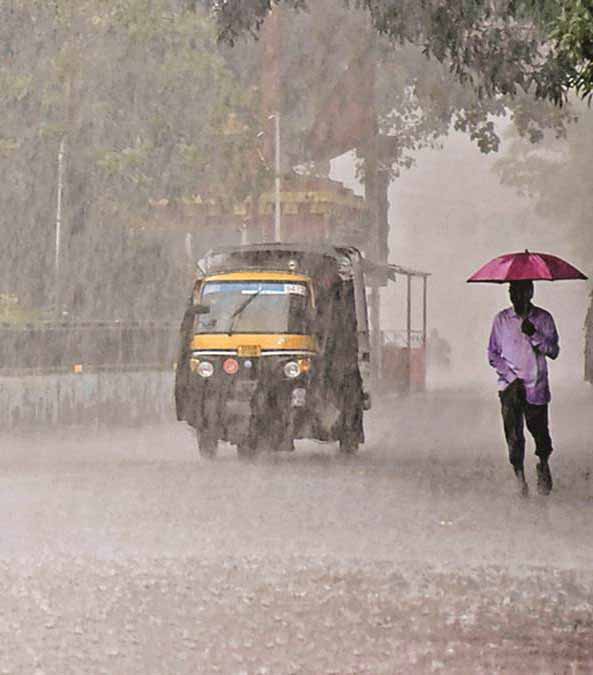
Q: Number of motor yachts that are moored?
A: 0